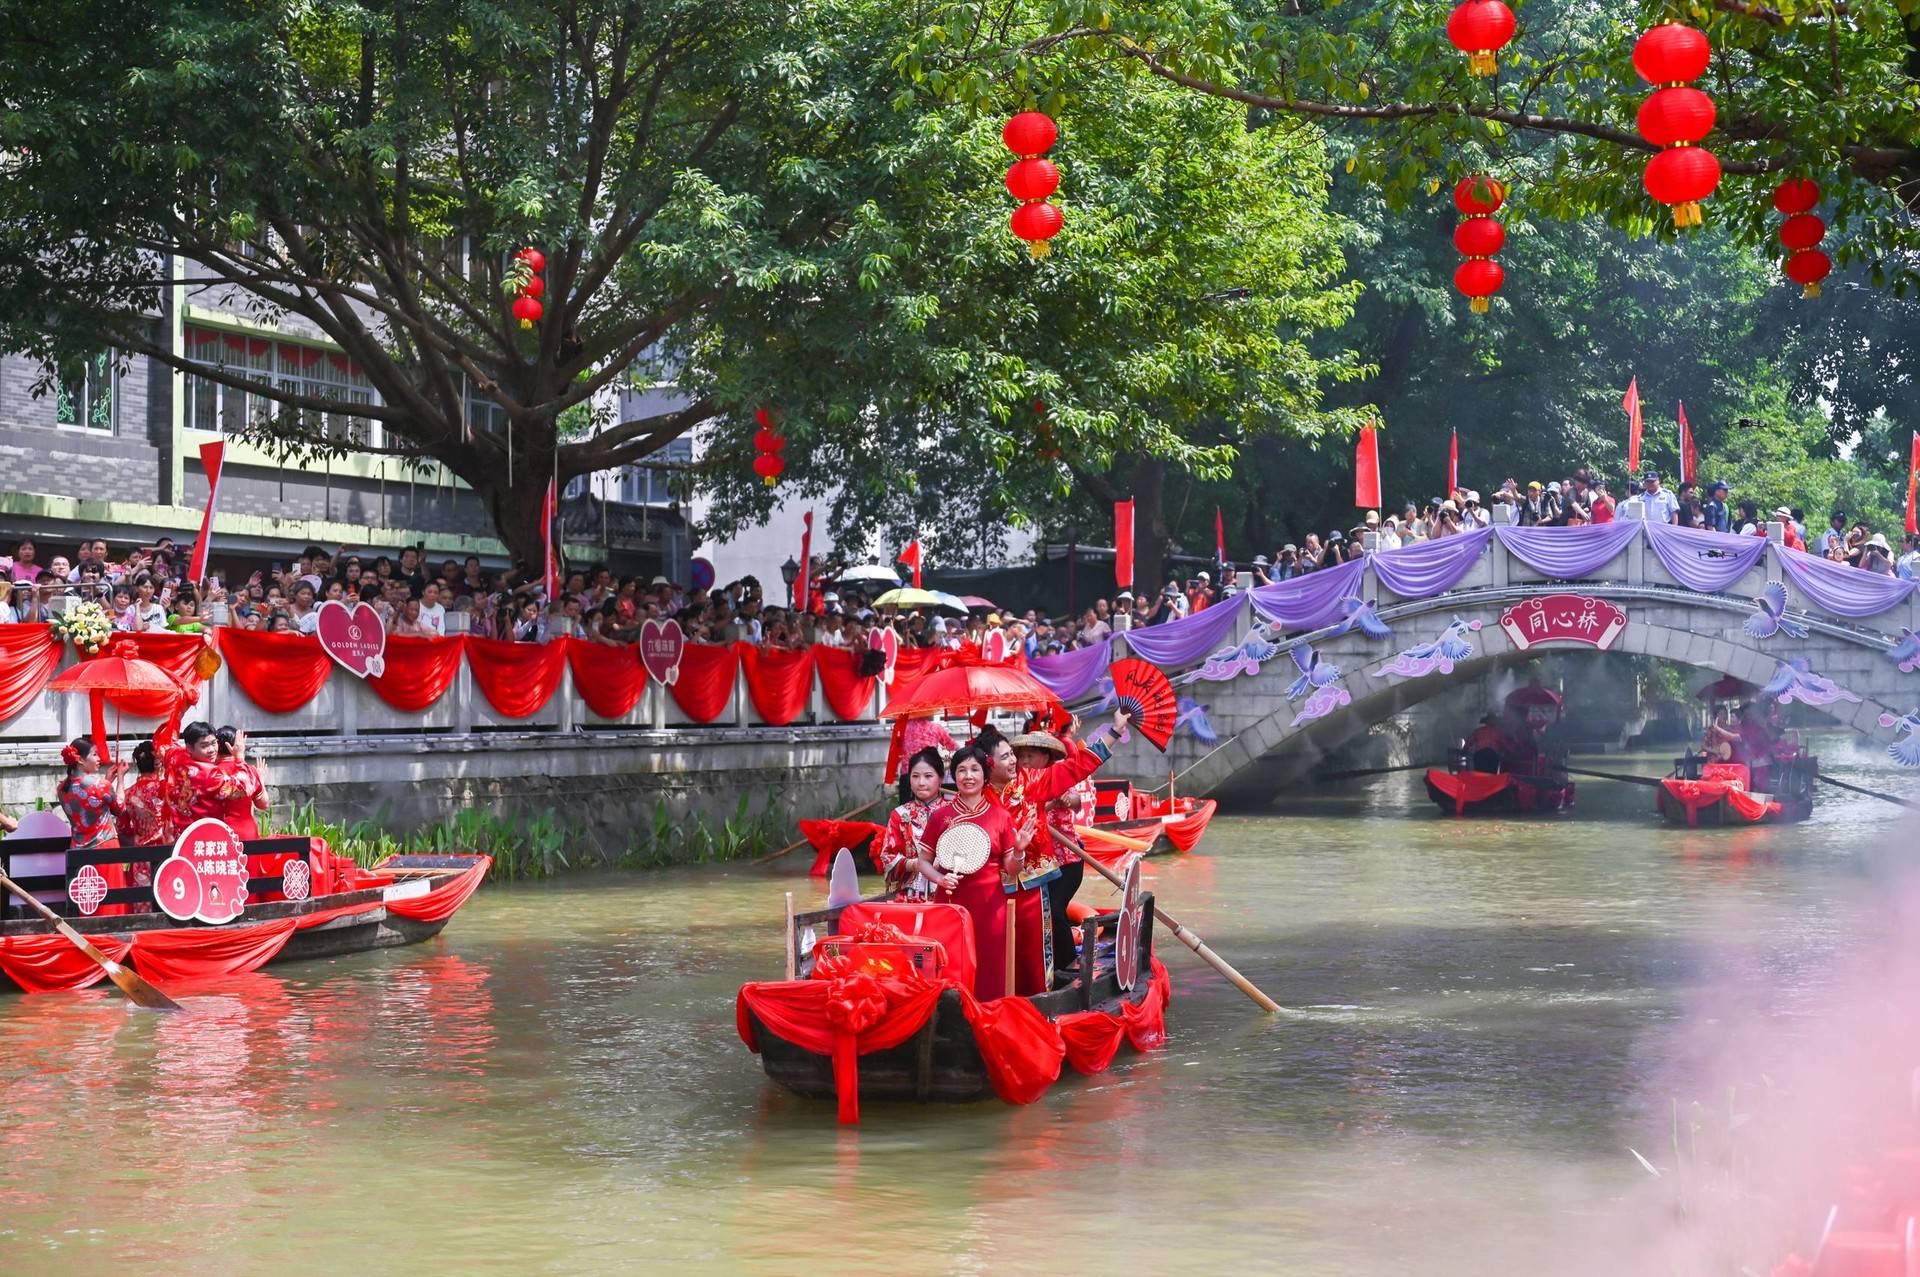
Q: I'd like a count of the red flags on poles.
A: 11